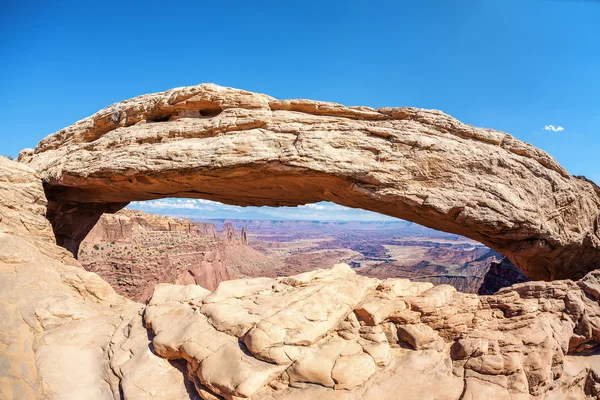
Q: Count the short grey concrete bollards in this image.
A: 0